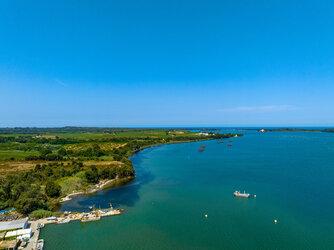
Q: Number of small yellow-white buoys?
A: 3